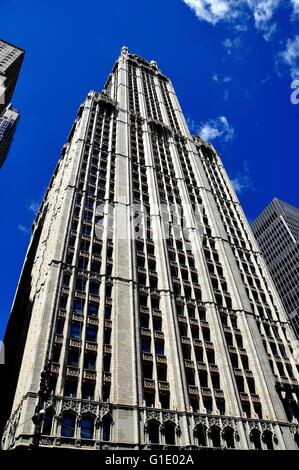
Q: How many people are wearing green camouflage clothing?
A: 0